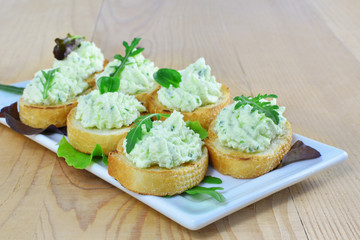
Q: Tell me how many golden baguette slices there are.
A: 7